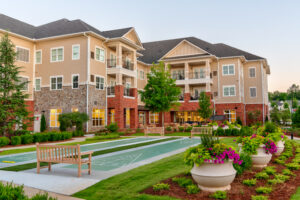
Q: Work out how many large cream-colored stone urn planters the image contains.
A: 3